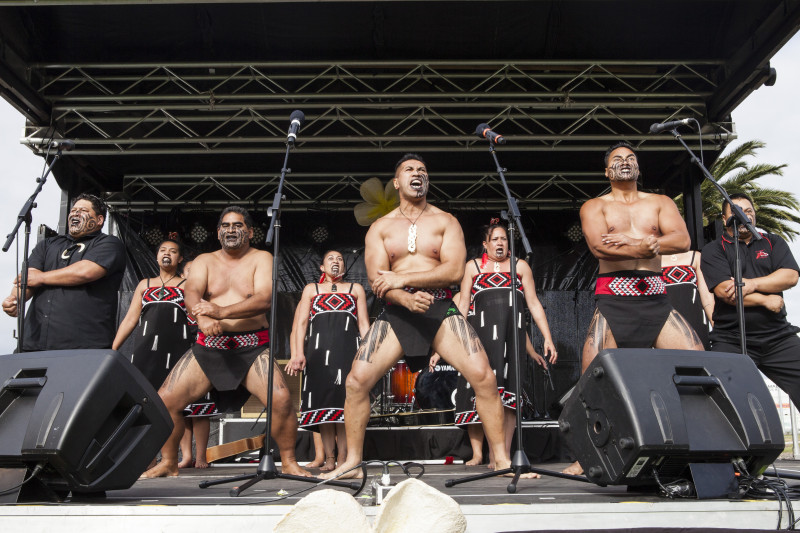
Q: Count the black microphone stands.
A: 4